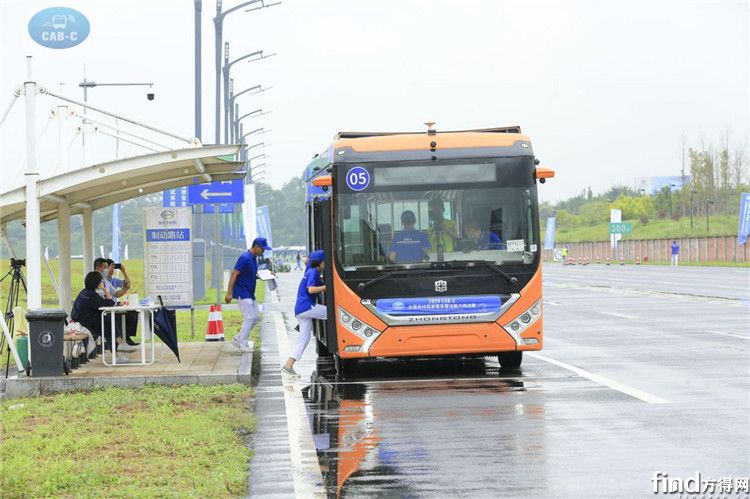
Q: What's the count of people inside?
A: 3